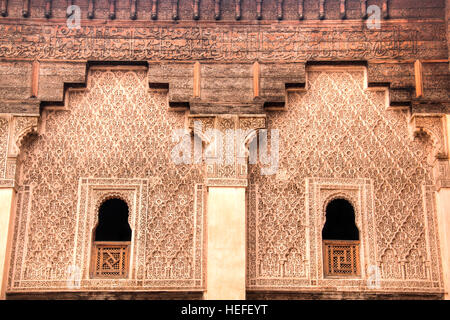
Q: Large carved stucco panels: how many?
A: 2